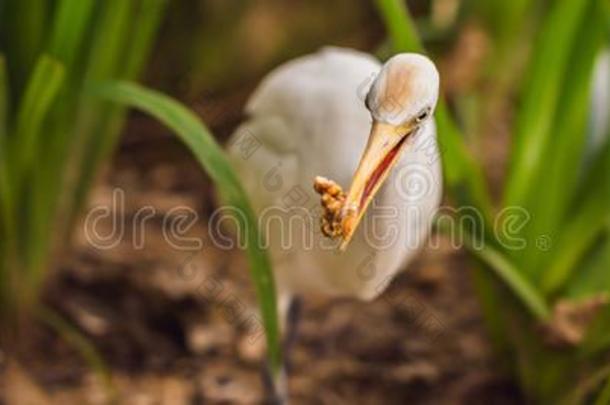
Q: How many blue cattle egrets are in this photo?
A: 0